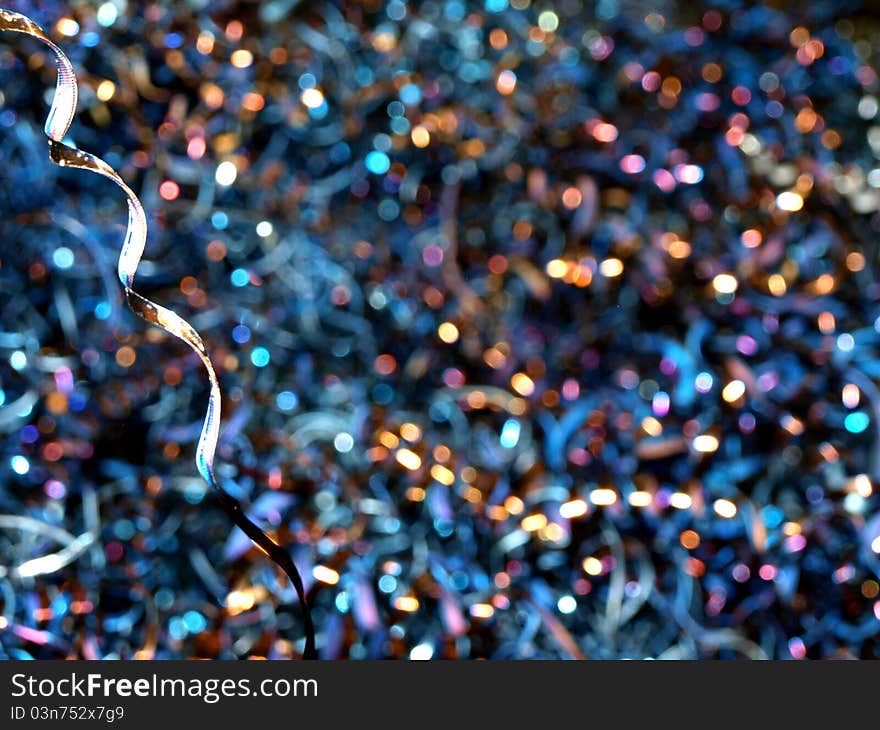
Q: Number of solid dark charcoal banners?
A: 1